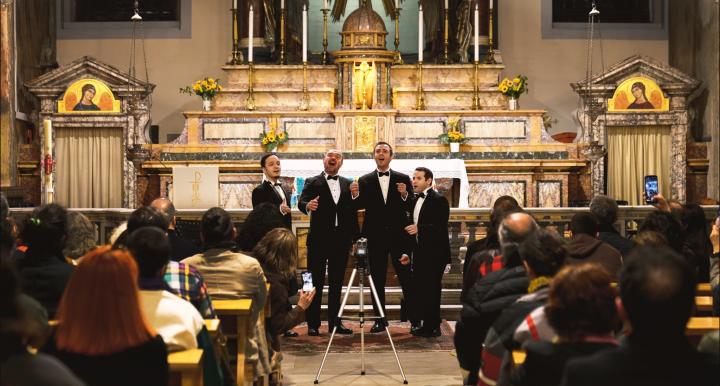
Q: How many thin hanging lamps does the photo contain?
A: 2